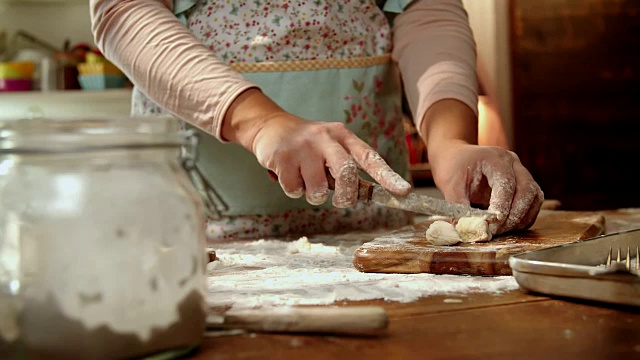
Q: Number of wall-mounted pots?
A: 0